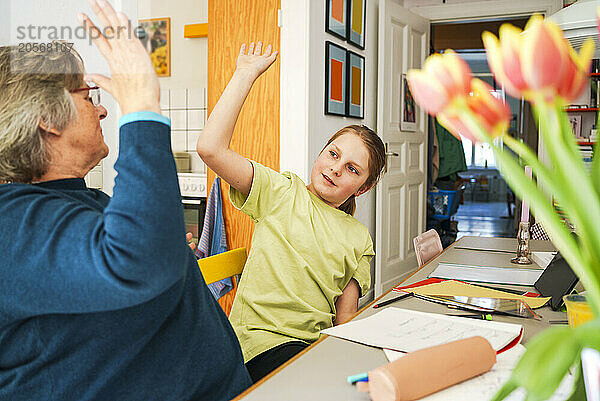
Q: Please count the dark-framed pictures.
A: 4